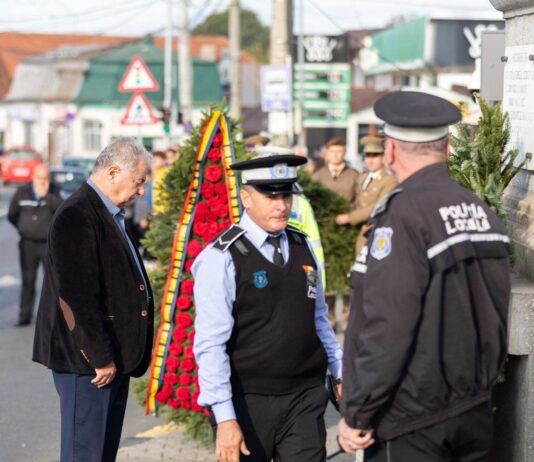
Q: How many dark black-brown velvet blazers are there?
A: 1